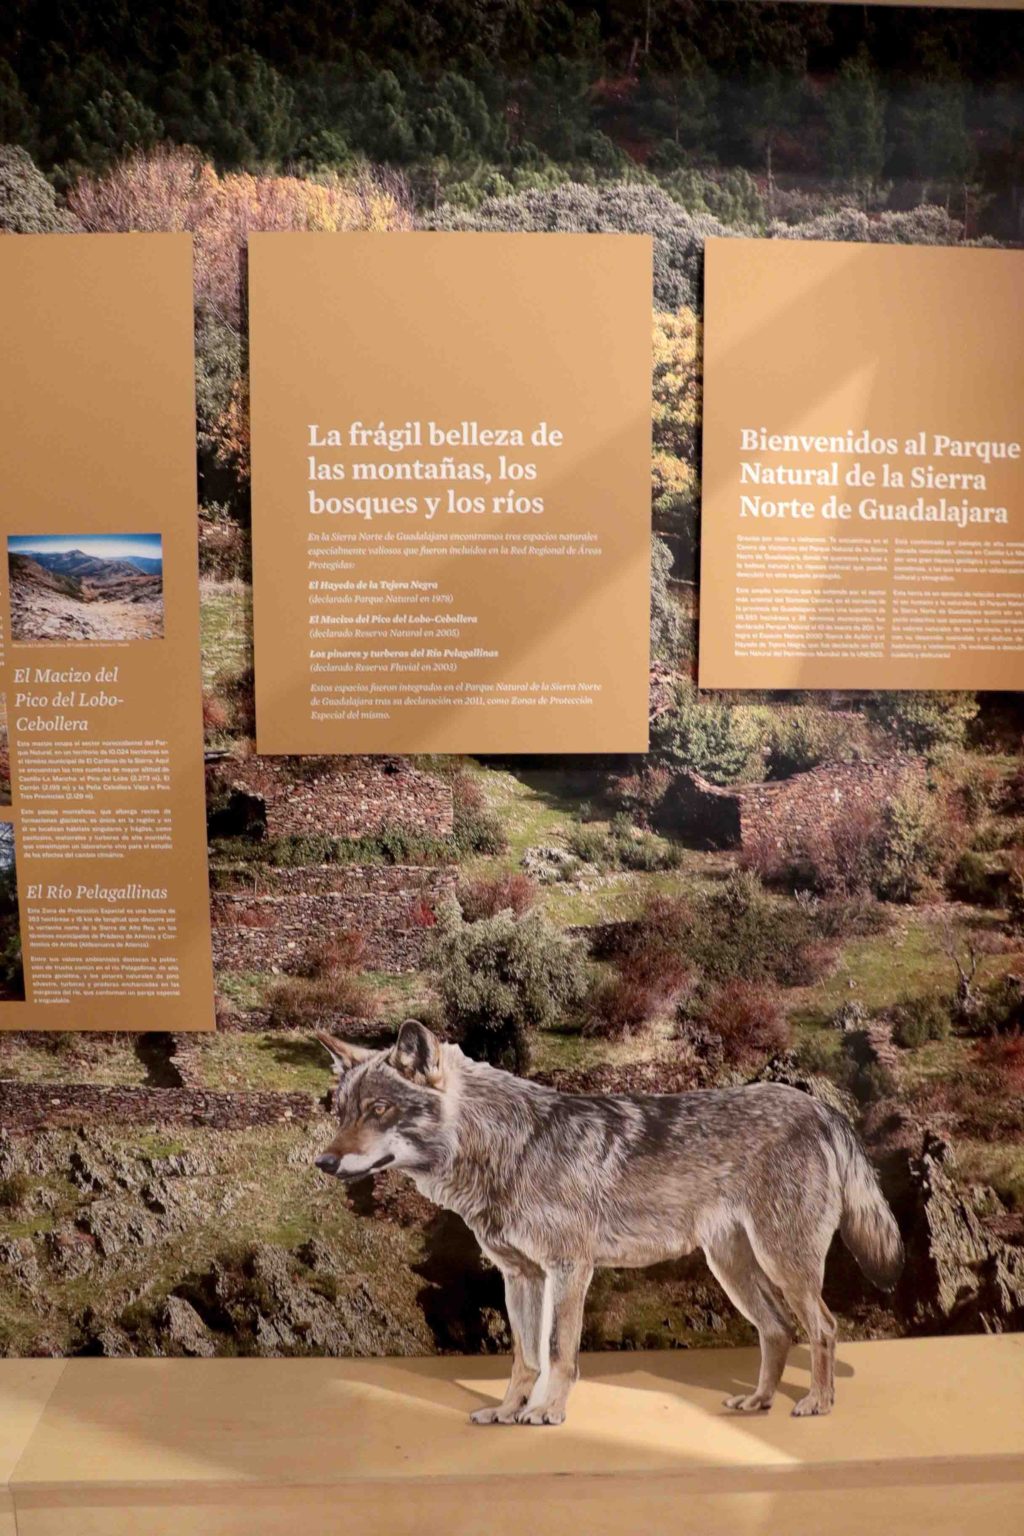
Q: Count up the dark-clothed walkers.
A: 0